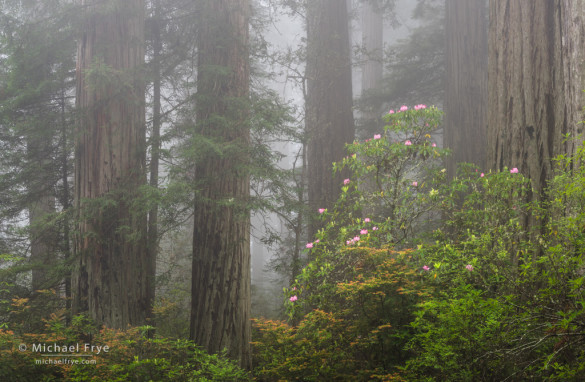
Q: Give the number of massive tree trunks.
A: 5